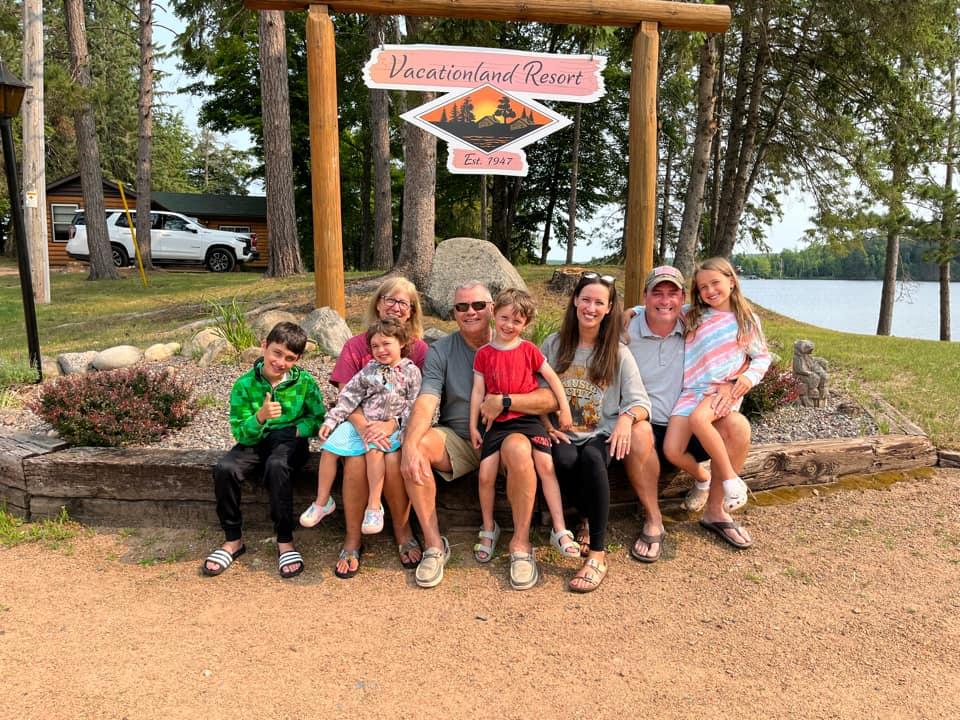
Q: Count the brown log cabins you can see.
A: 1